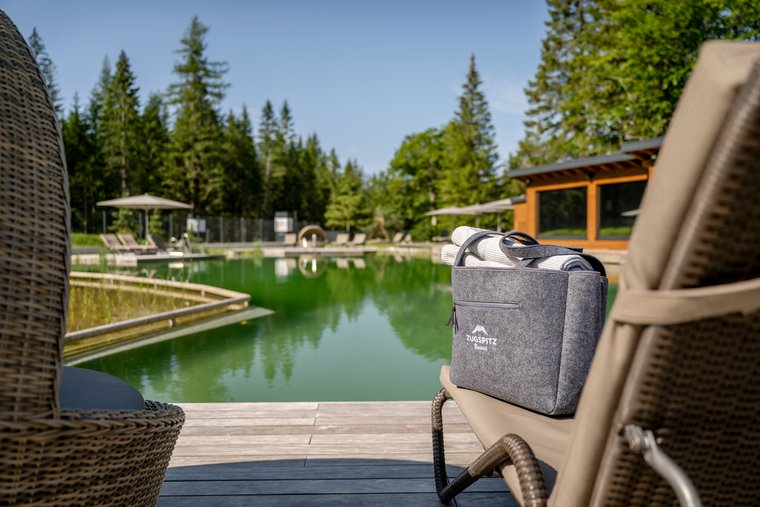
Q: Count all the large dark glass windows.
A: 2